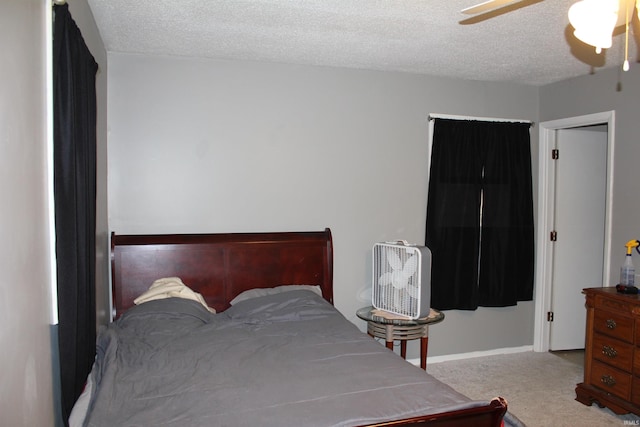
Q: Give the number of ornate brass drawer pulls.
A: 3